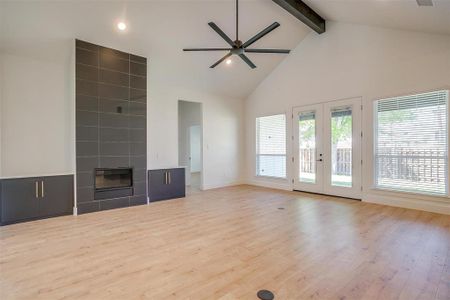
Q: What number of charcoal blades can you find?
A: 6